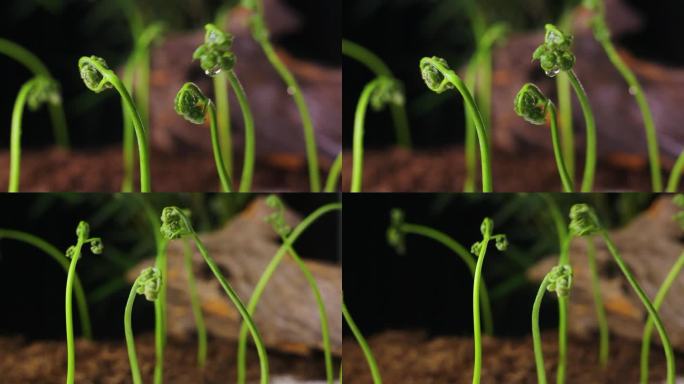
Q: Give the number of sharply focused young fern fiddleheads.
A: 12